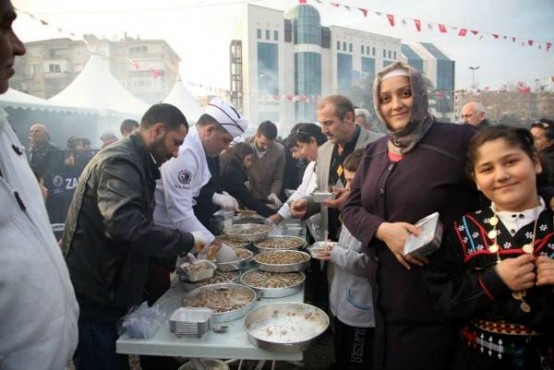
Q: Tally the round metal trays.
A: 9